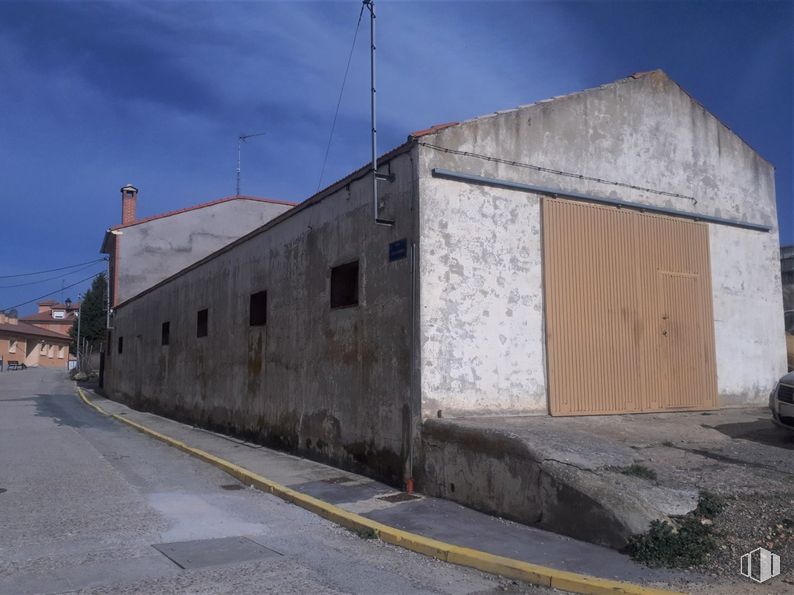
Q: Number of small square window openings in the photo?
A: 5